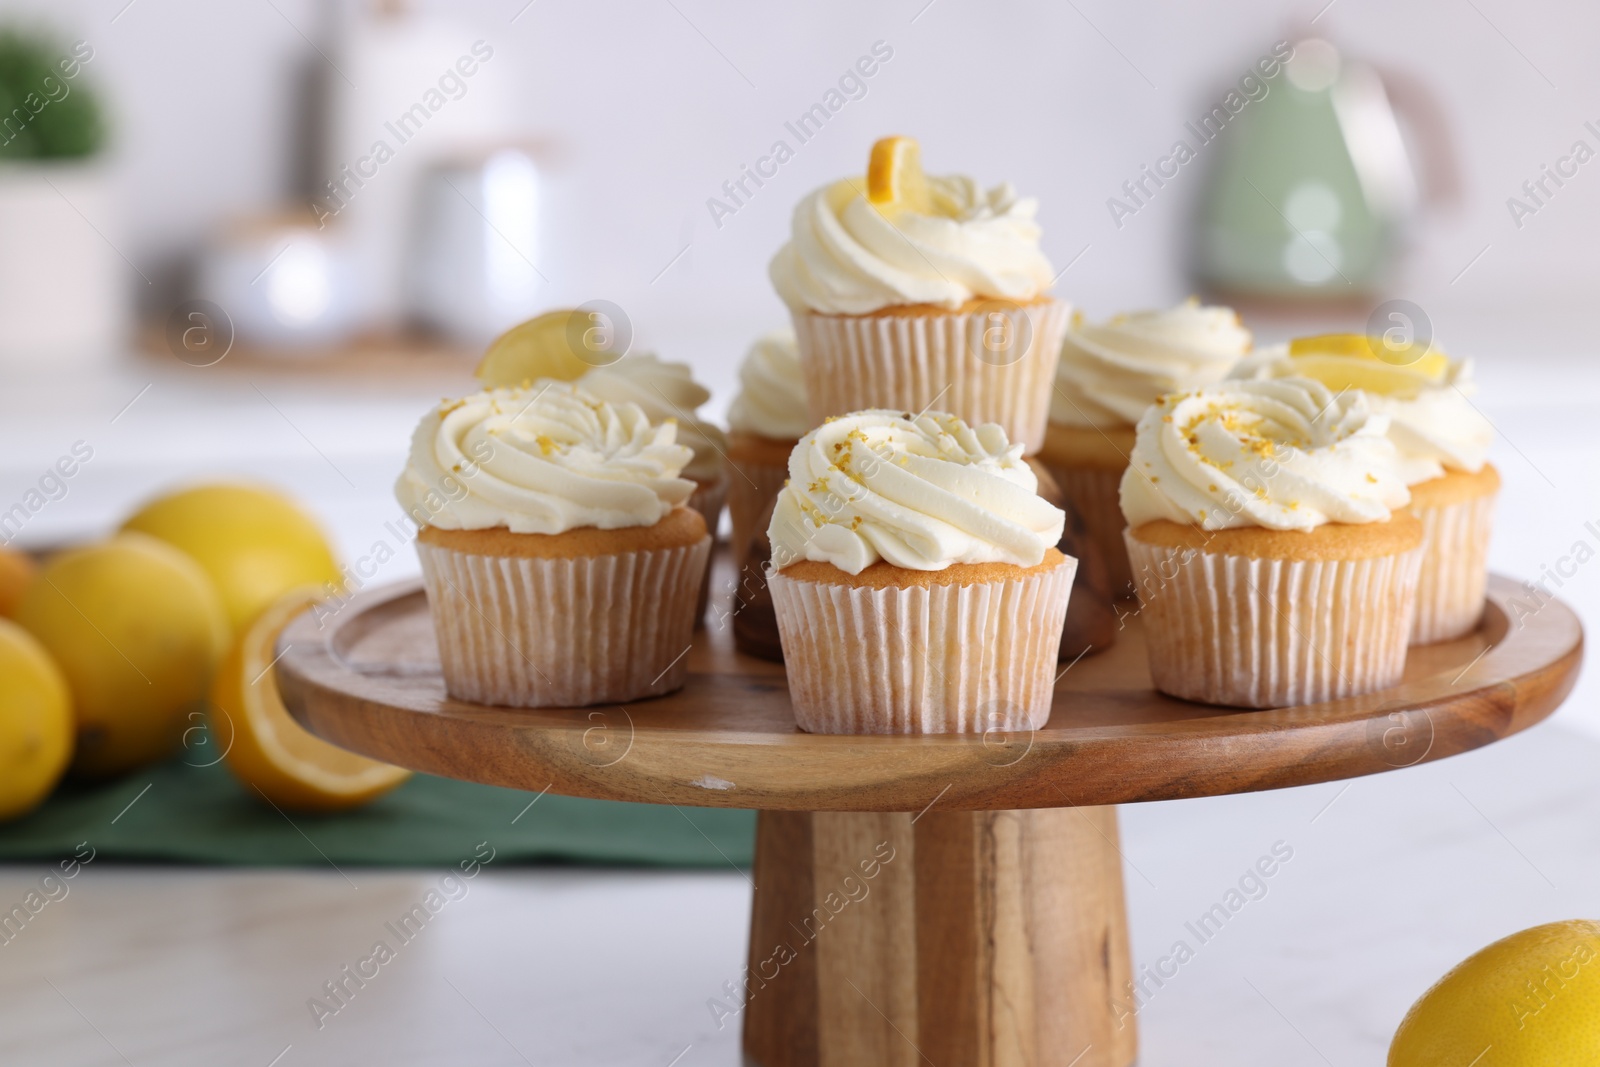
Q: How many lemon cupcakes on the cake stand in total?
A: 8